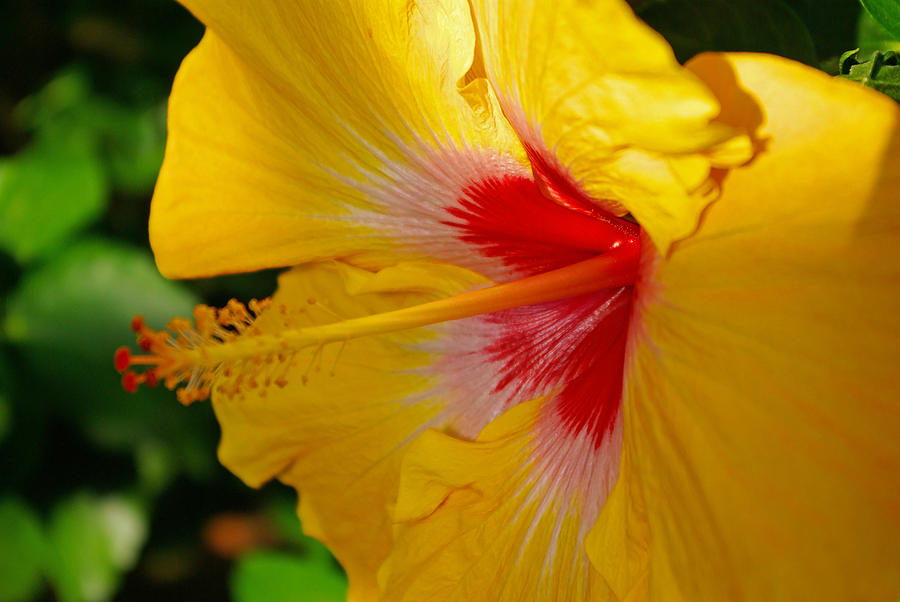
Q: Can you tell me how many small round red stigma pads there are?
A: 5